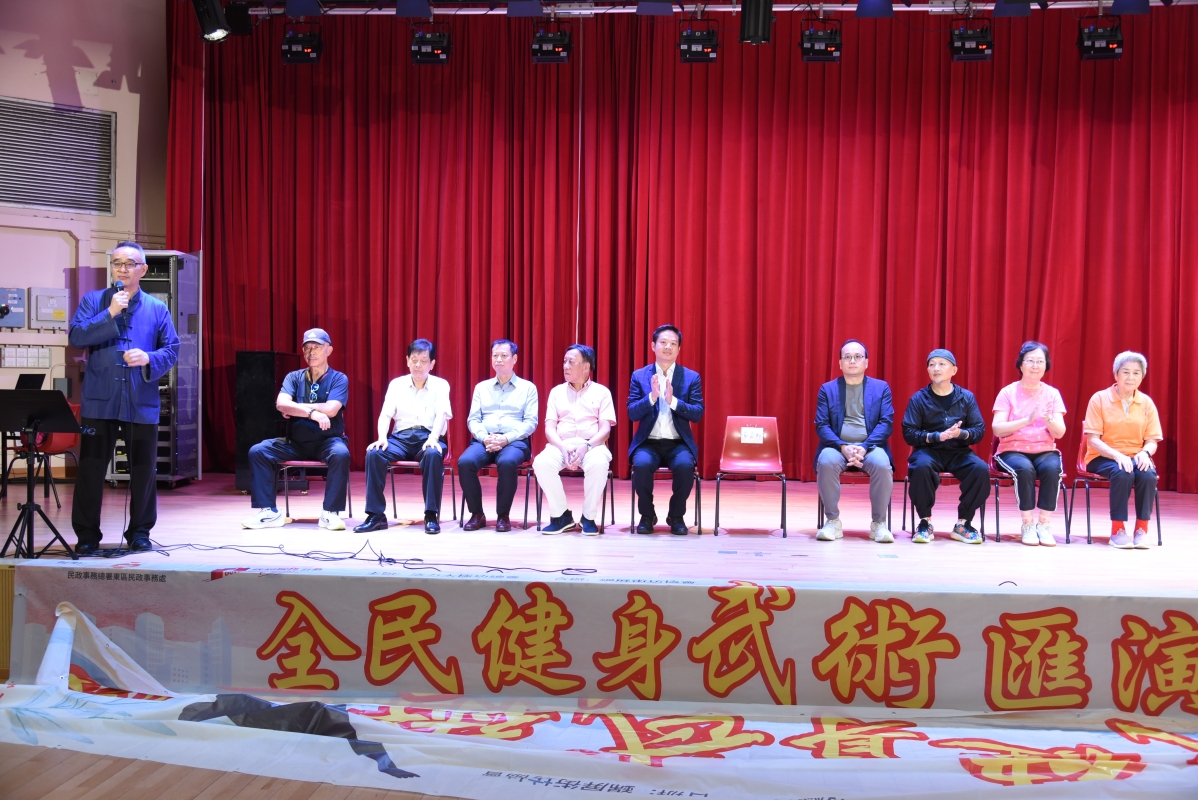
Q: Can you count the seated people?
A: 9